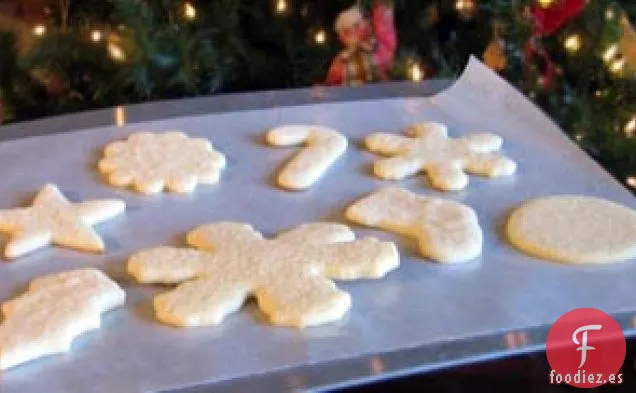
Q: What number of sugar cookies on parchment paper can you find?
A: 8